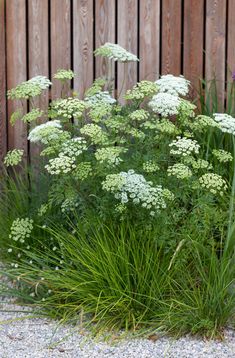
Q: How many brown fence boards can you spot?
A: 12